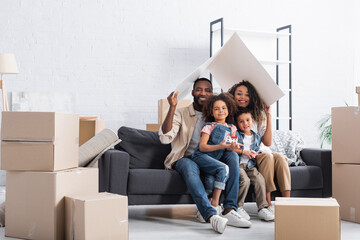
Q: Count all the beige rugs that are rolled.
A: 1